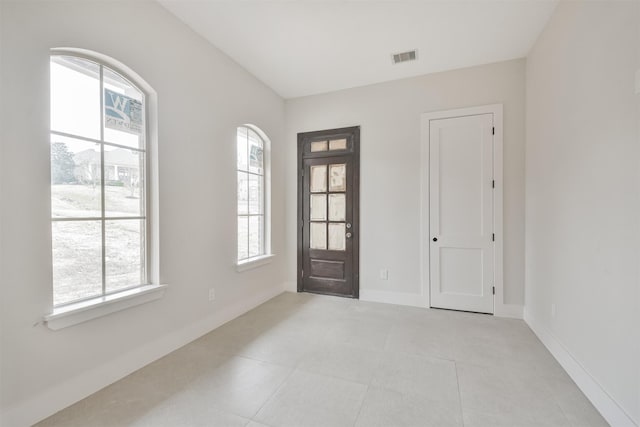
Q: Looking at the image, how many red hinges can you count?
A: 0